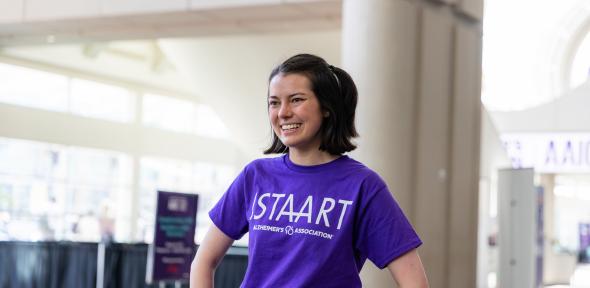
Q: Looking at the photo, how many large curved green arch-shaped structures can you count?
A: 0